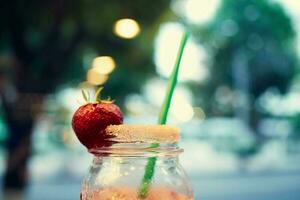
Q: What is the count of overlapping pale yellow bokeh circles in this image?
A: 2